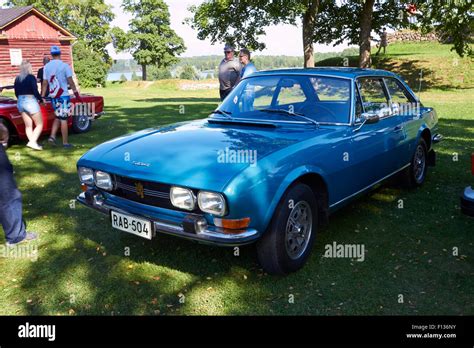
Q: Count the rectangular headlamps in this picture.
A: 4